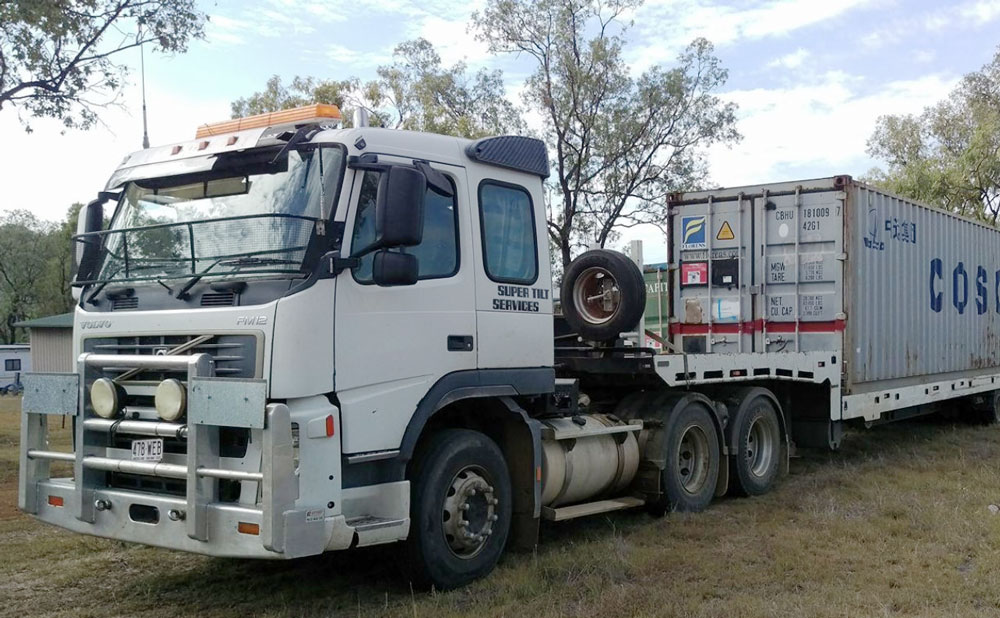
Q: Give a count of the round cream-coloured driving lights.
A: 2